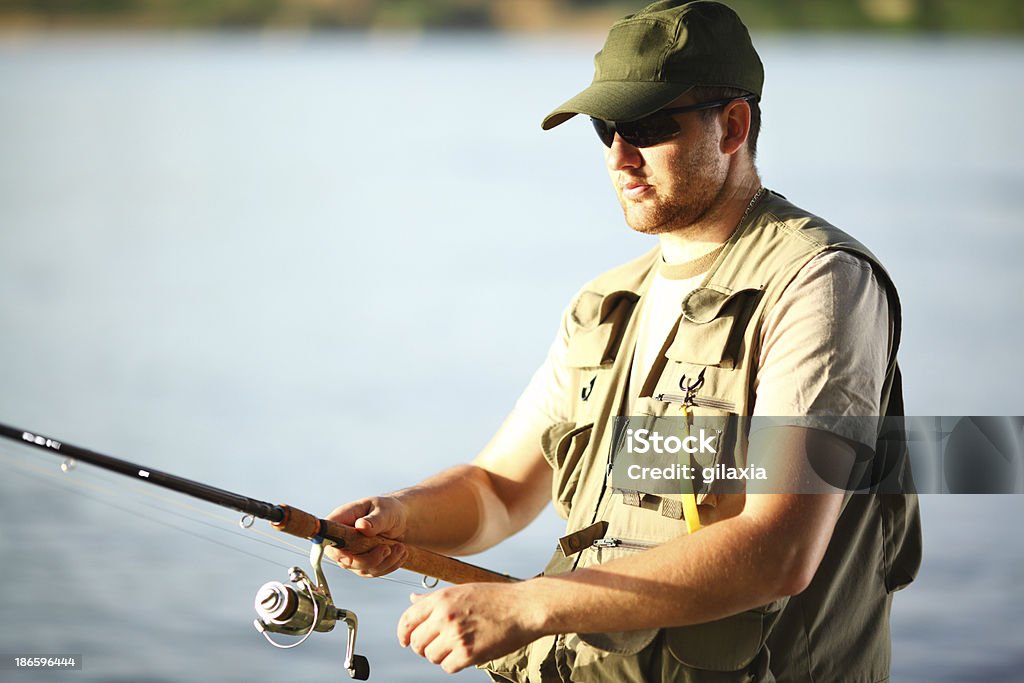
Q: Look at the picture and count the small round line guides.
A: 3